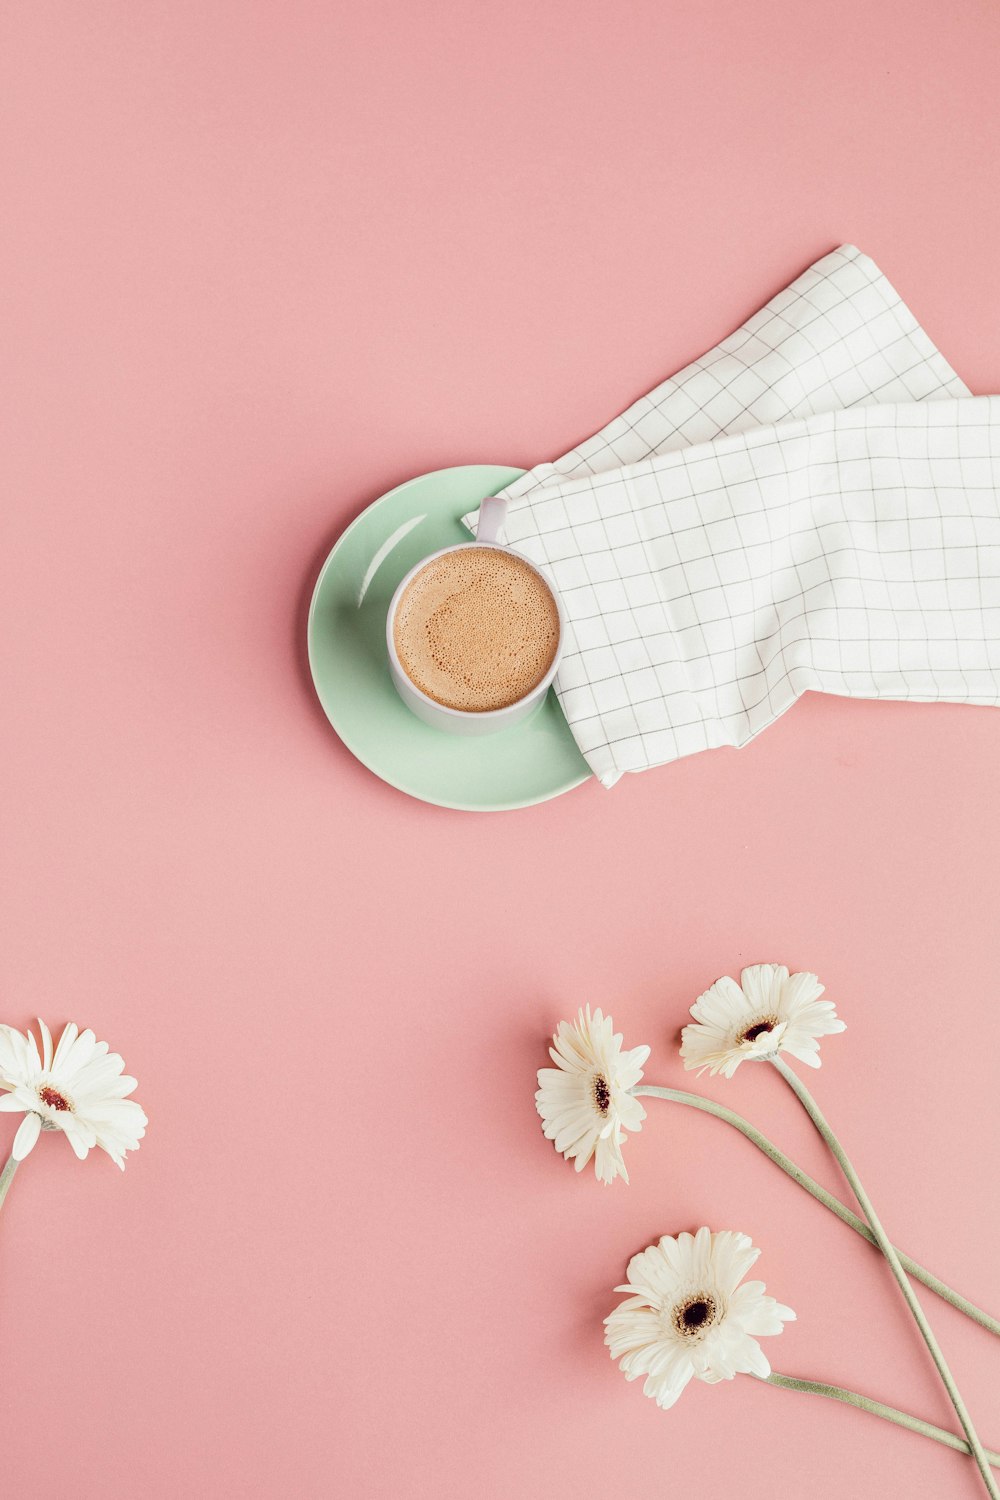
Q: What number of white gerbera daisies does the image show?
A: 4